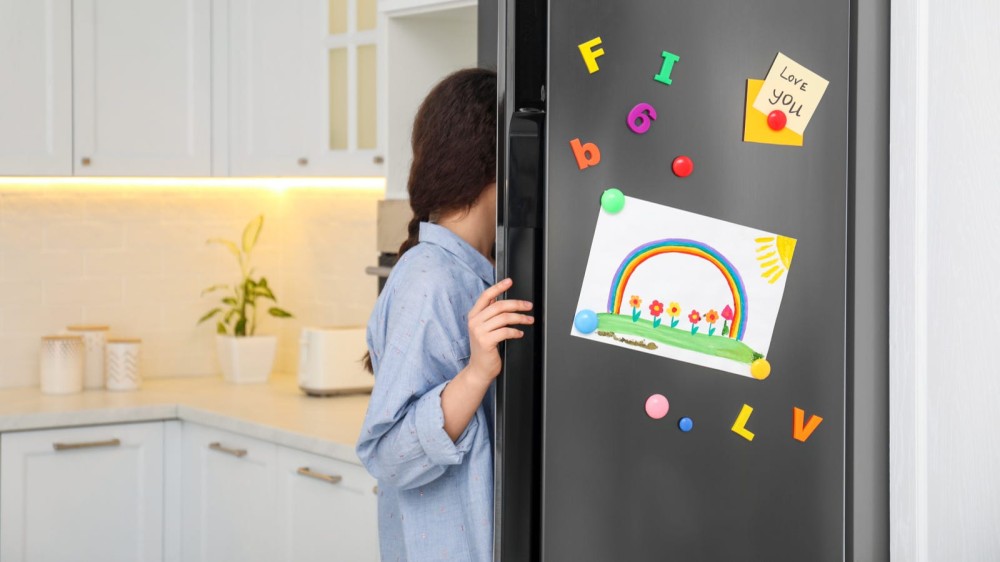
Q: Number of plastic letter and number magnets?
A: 6